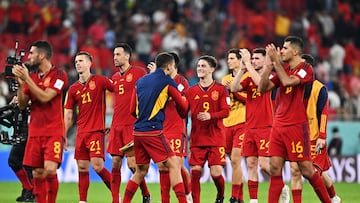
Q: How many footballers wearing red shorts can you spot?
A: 10